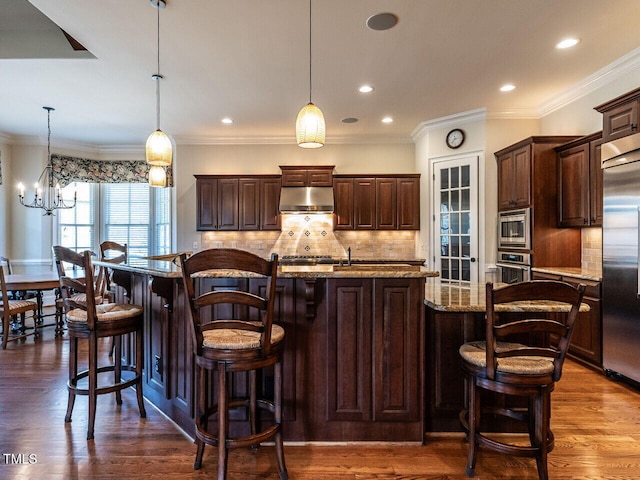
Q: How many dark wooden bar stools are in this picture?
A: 4